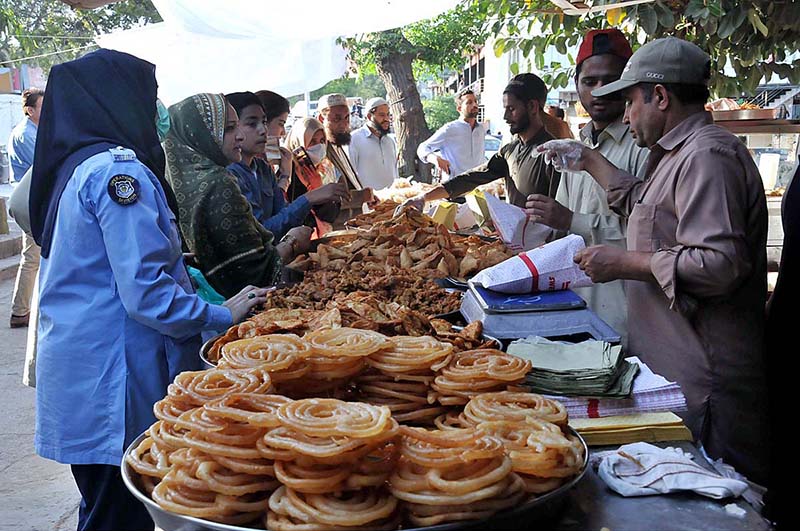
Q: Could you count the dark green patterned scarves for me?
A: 1